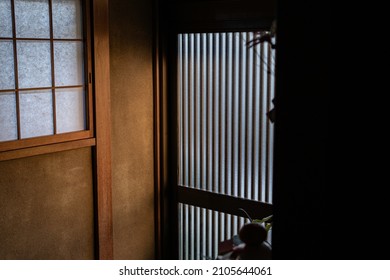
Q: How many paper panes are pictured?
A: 9